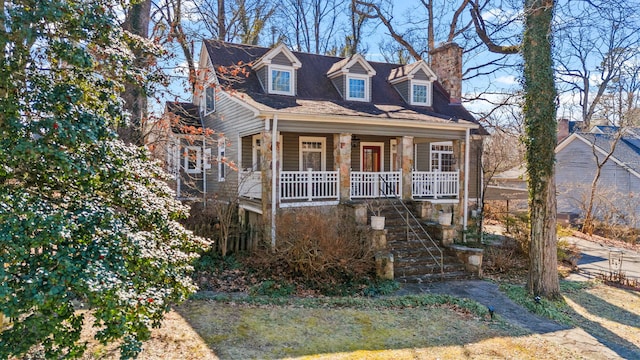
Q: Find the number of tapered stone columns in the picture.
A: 4